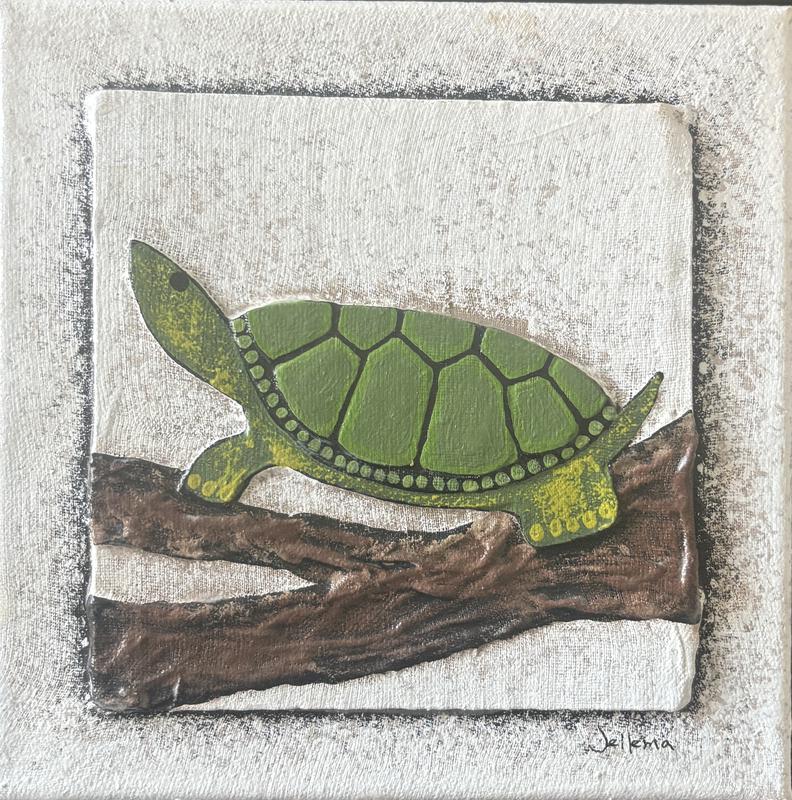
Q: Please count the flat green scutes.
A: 9